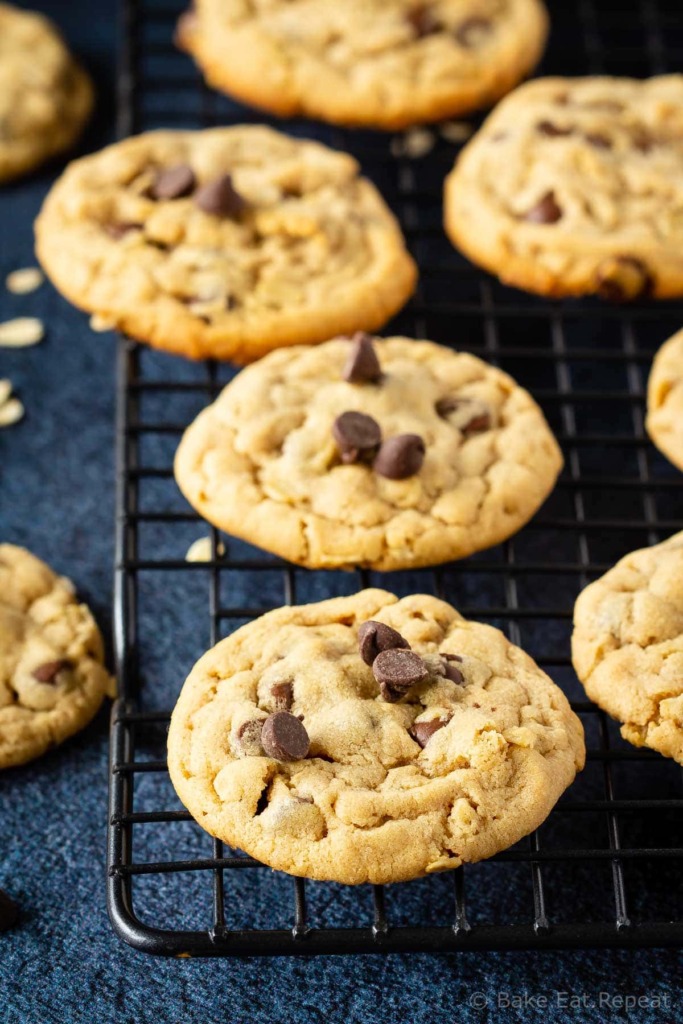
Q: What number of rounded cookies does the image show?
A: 9